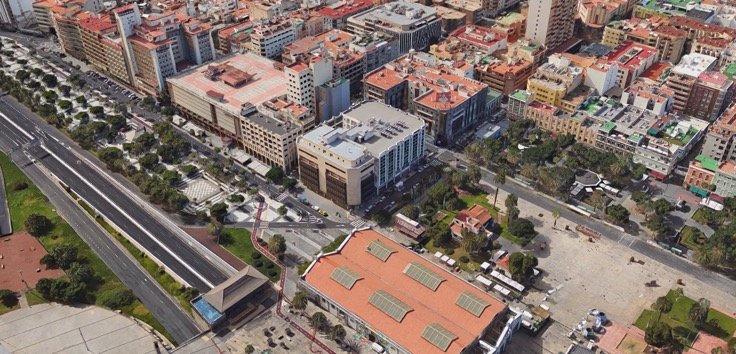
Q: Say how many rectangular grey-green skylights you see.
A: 6